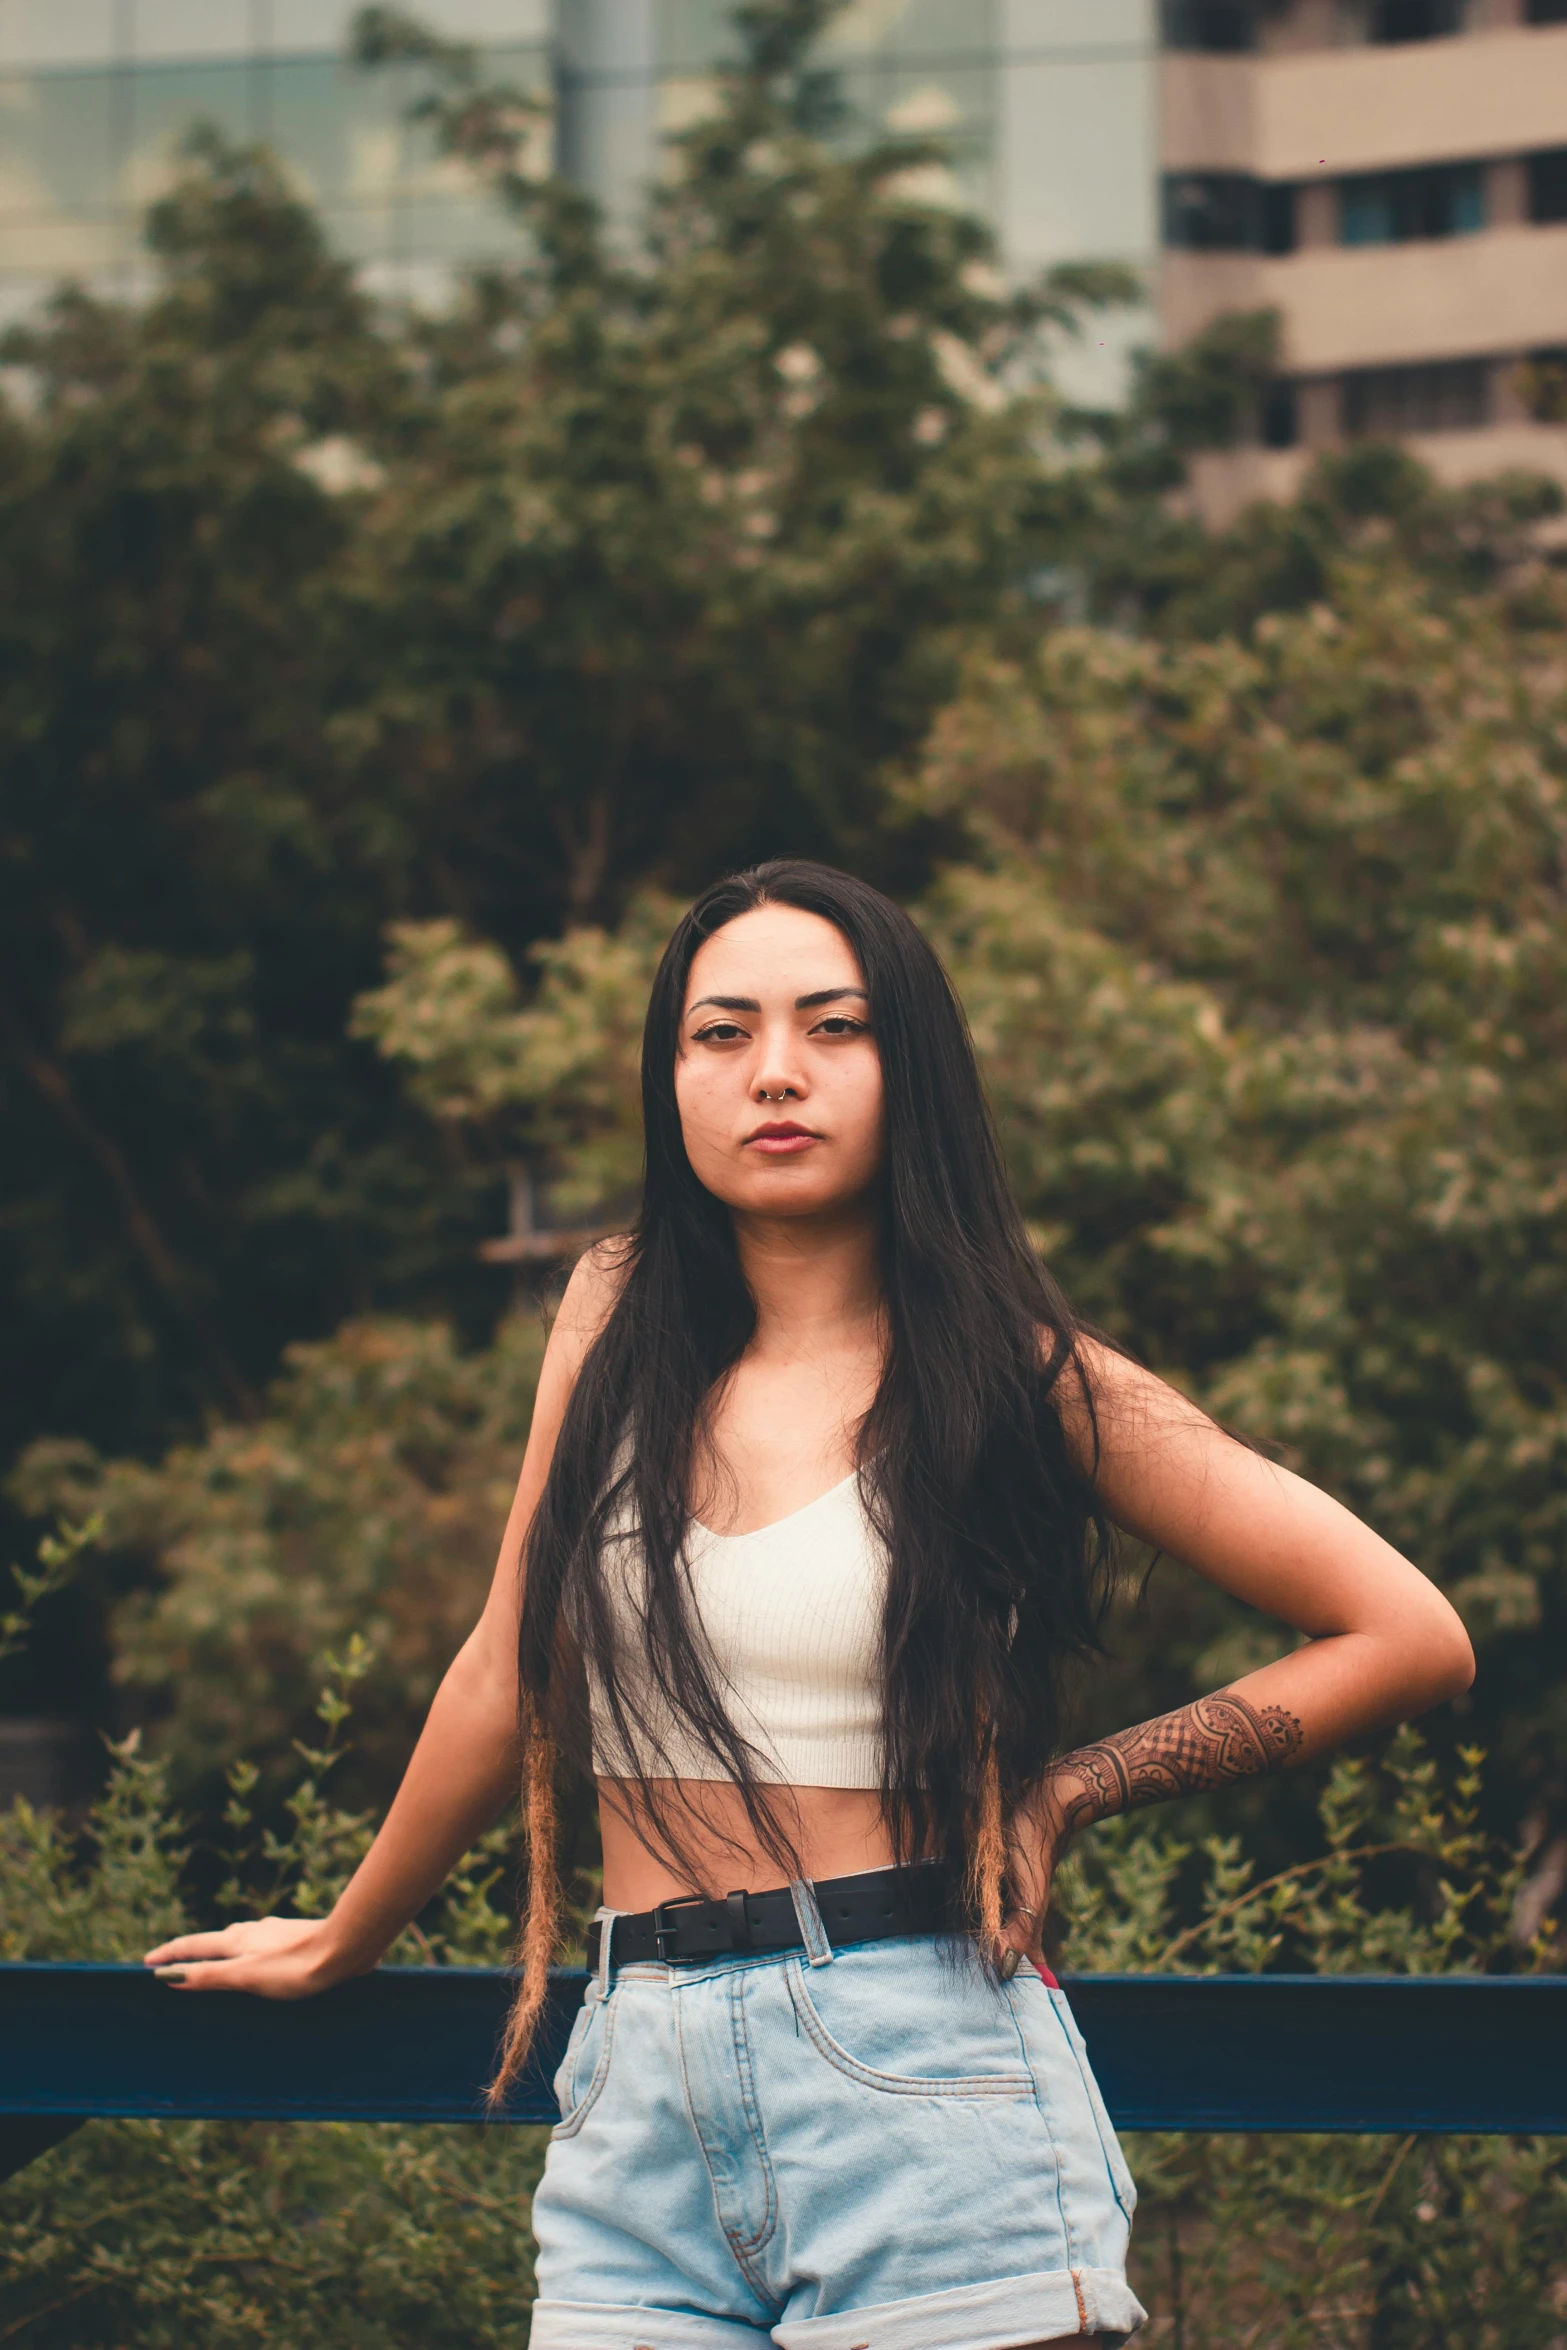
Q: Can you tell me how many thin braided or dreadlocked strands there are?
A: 2